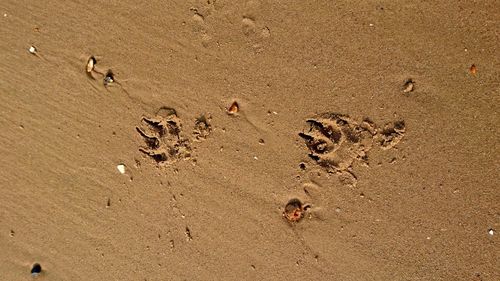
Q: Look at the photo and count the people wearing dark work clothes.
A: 0